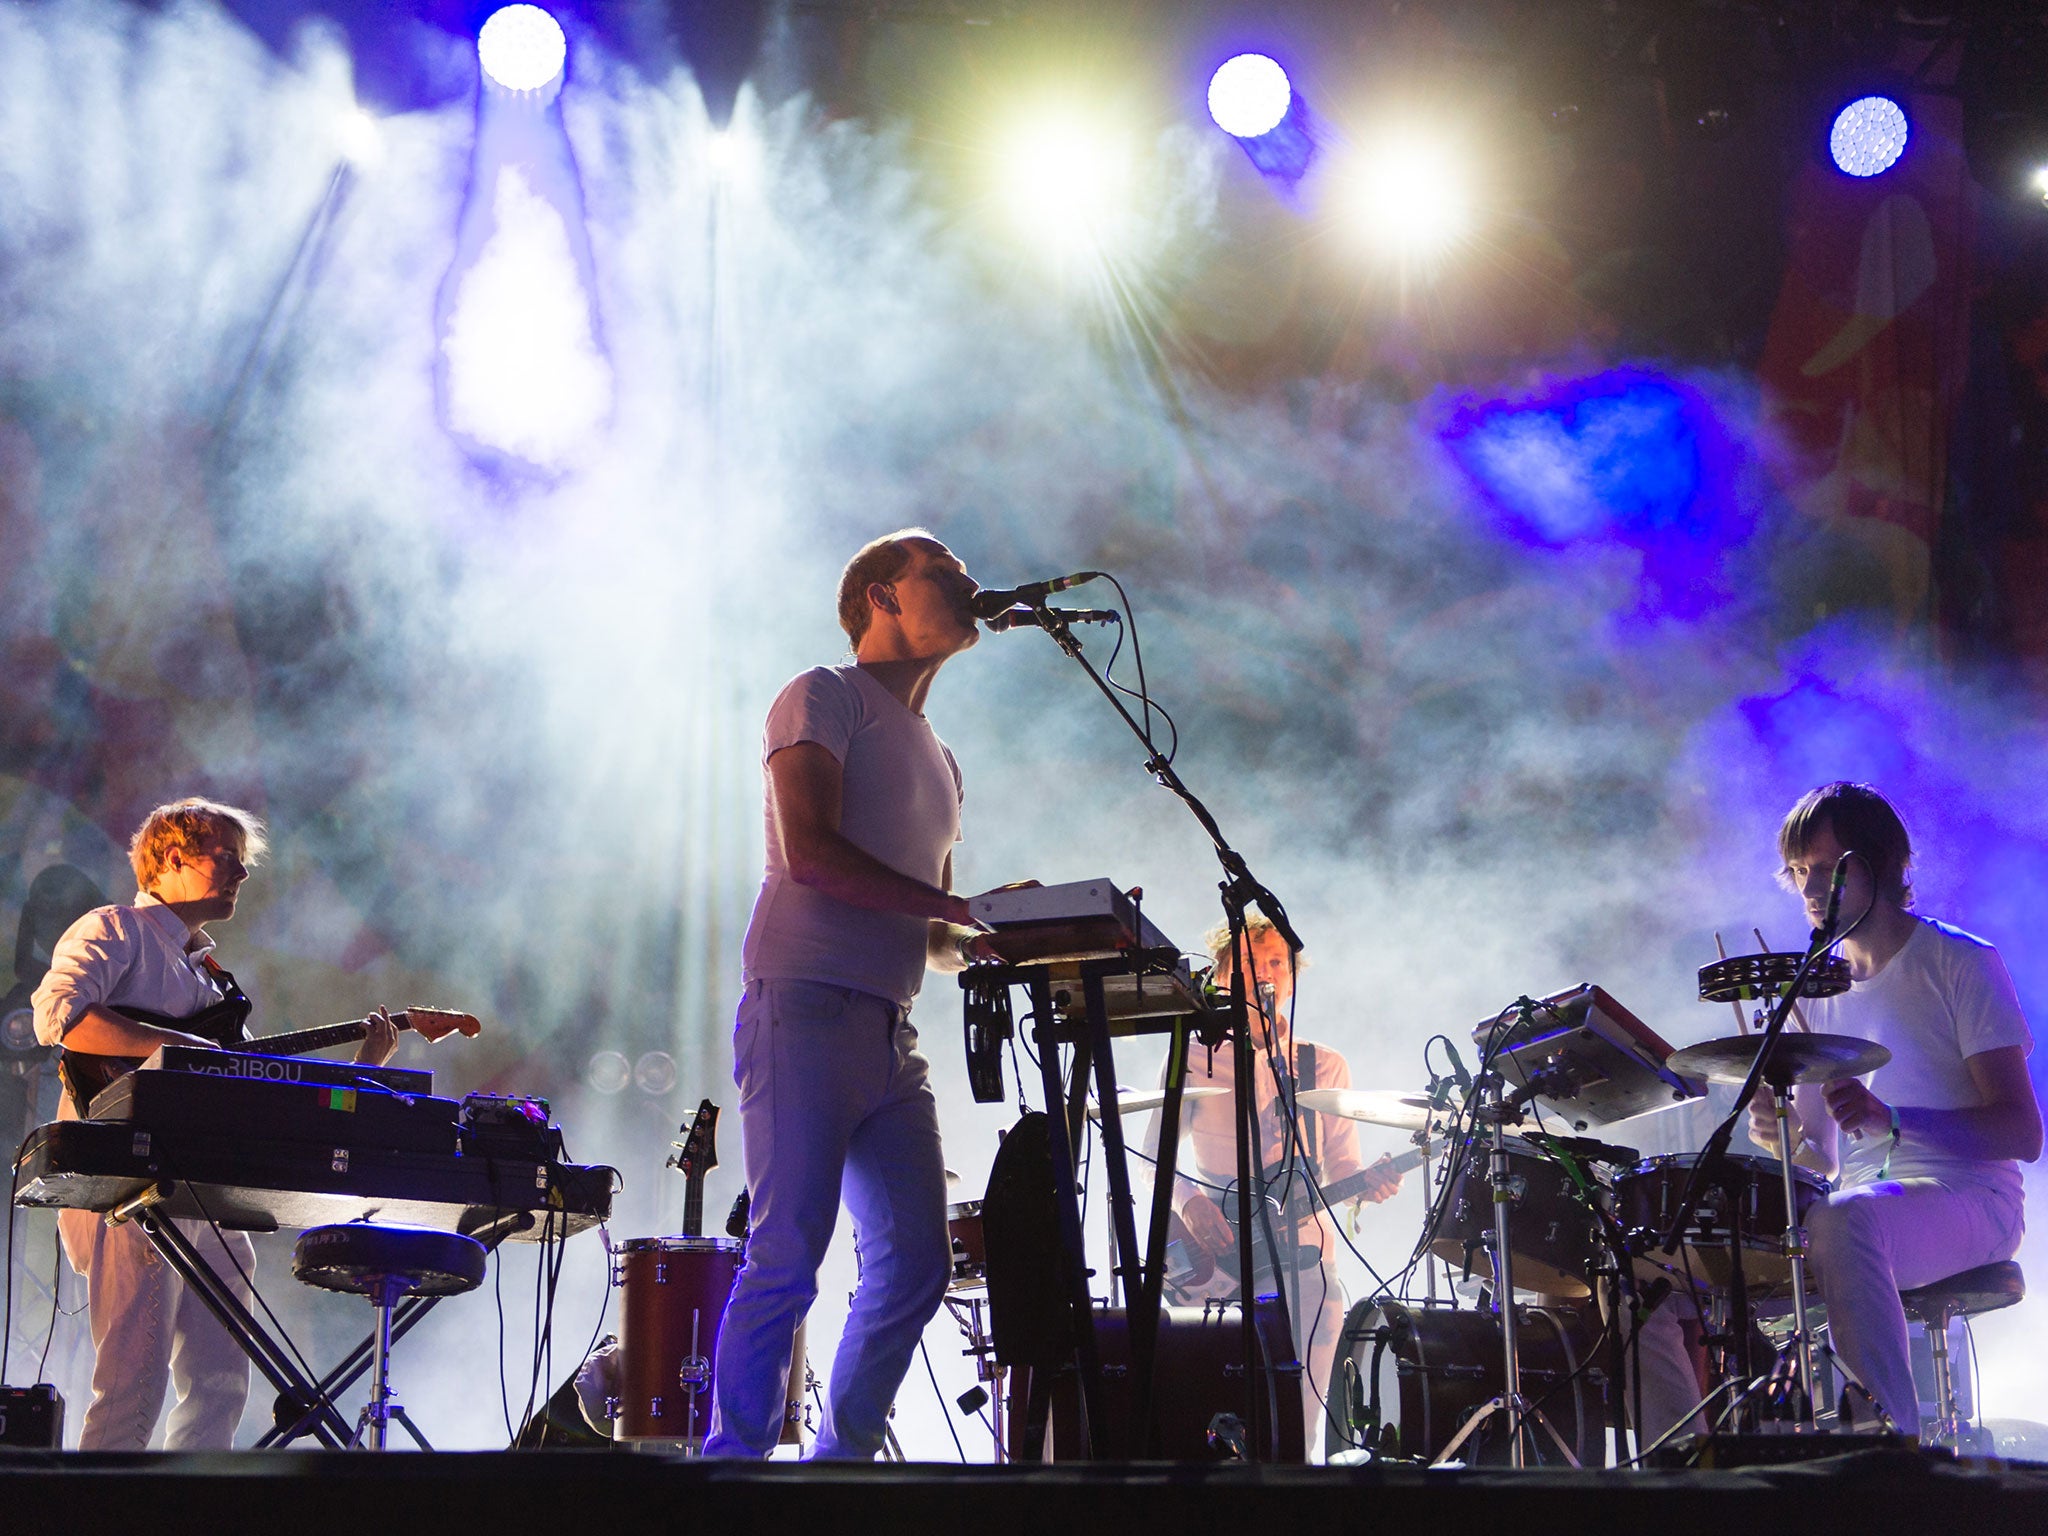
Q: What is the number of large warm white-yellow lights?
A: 2